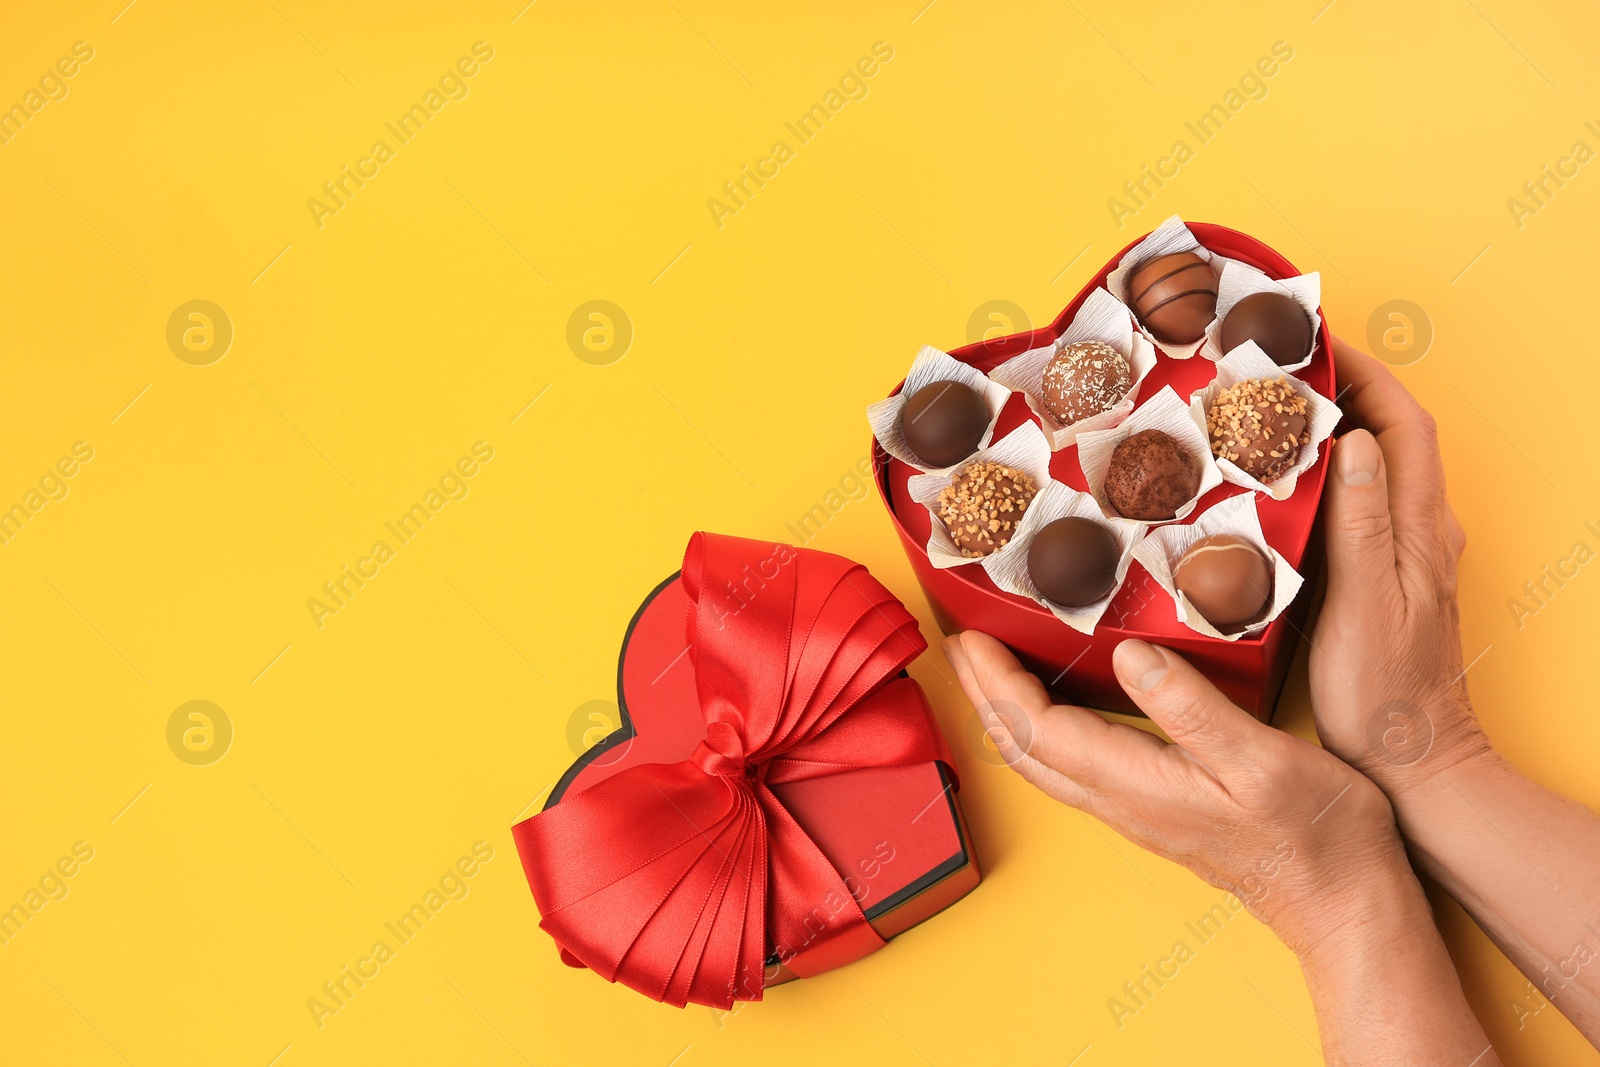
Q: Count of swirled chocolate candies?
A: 2